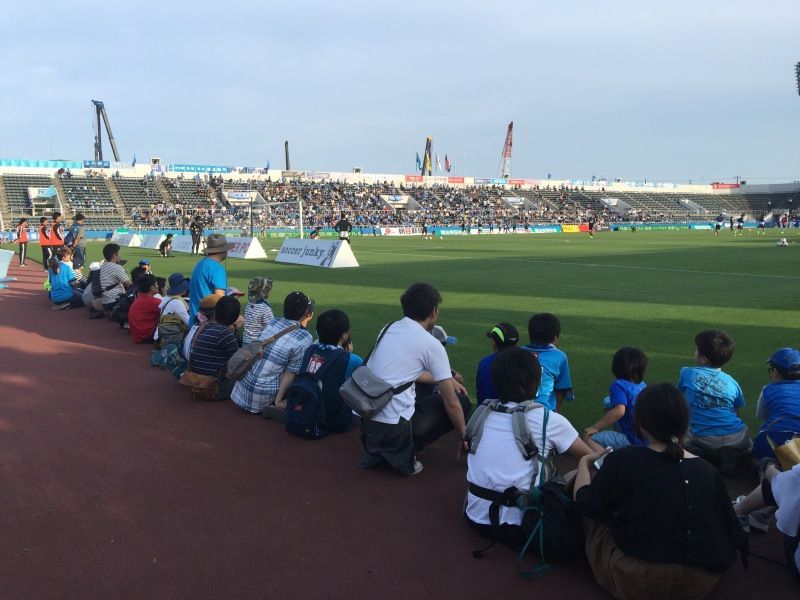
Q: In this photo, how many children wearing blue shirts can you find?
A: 5